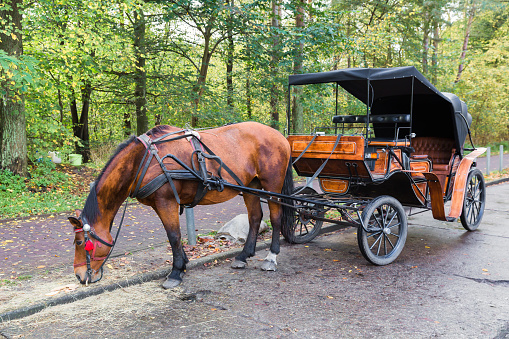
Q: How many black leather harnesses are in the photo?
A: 1